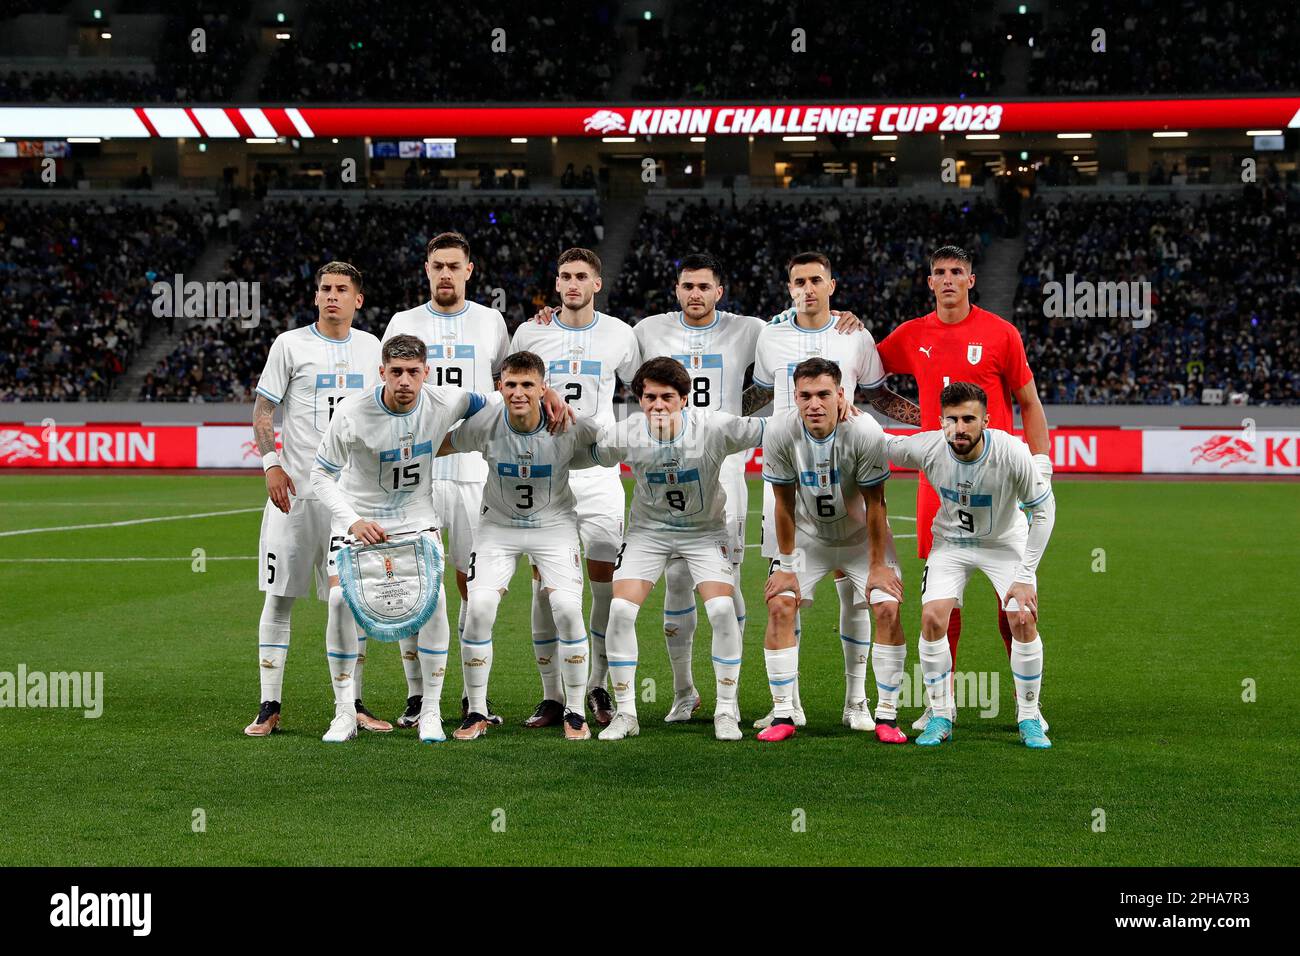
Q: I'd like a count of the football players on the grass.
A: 11